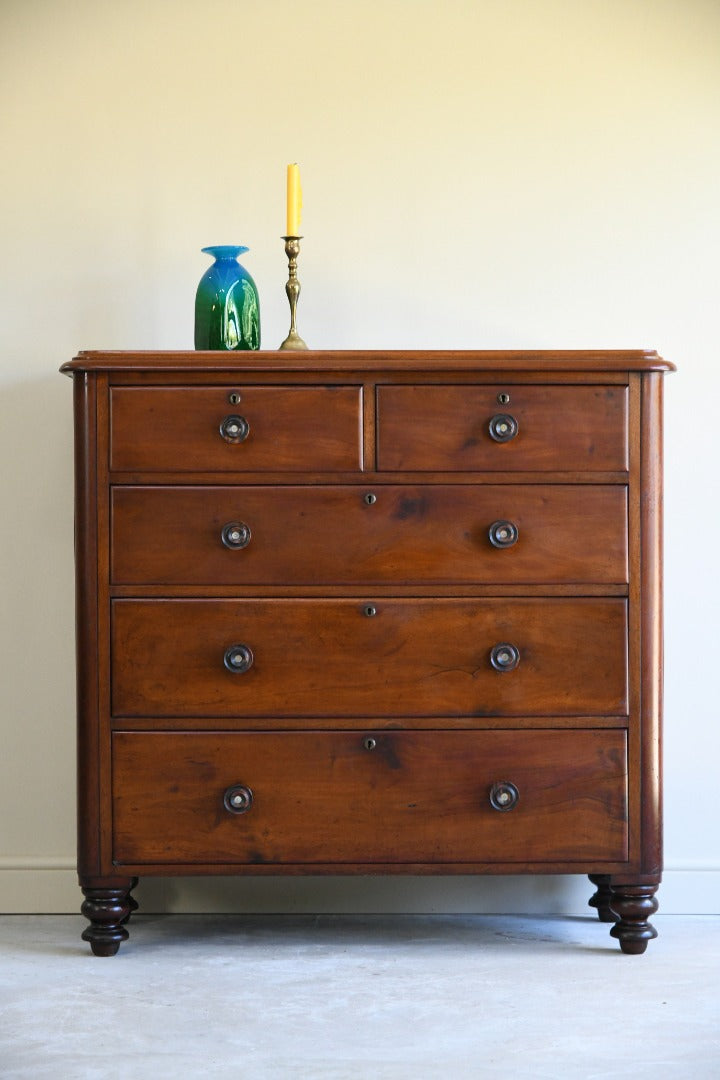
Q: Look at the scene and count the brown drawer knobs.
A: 8